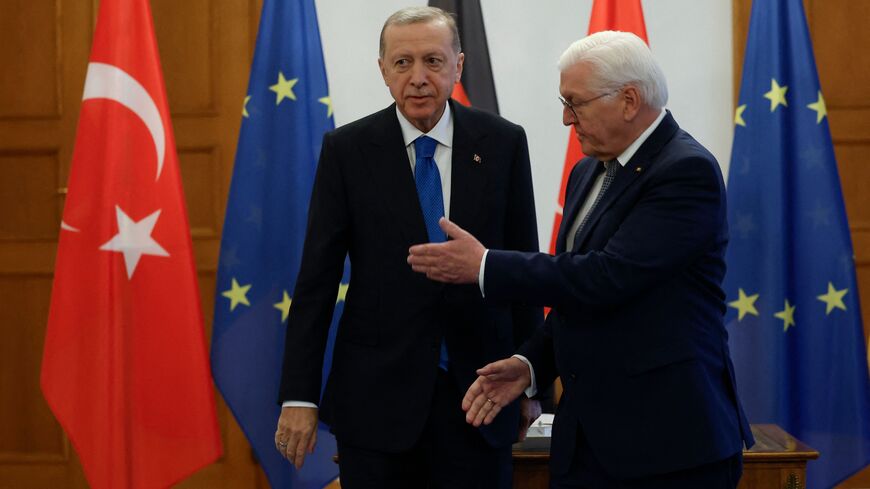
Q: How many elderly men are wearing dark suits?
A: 2